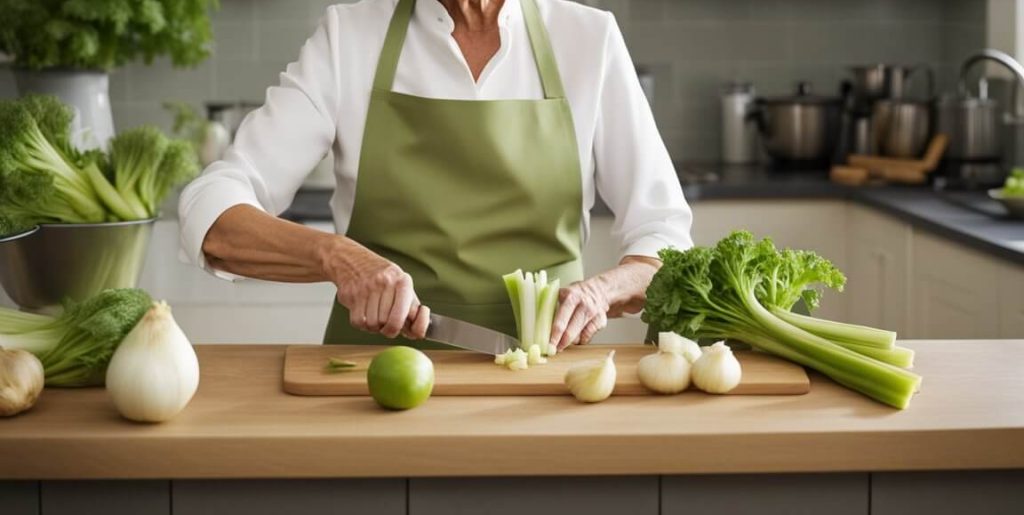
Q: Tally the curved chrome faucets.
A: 1